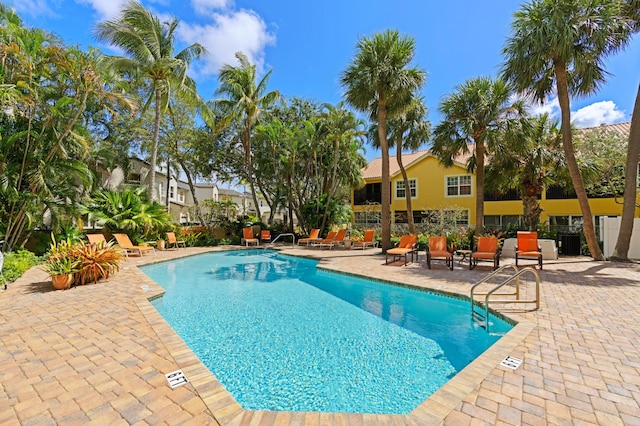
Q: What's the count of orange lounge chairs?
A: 13